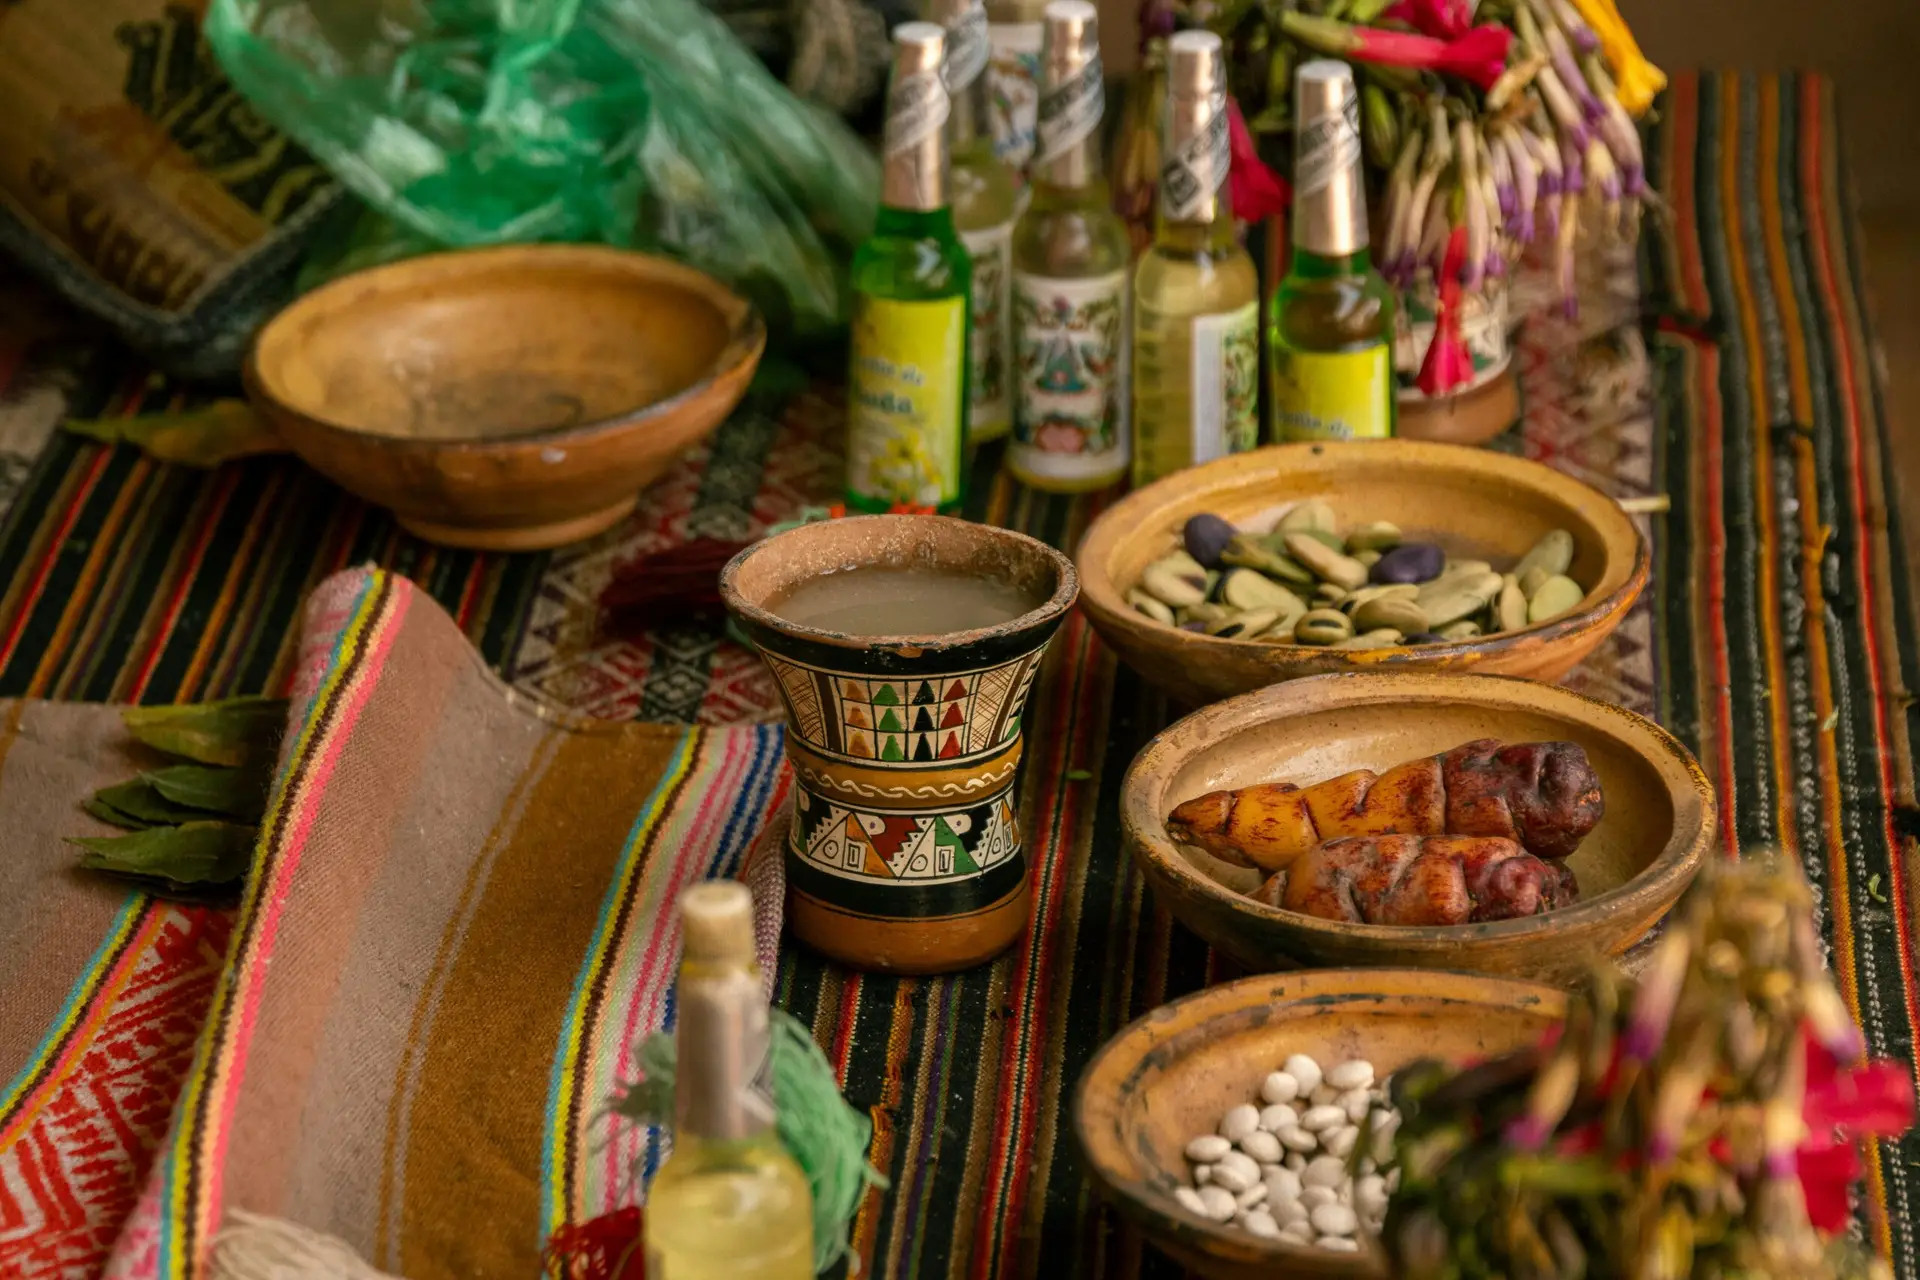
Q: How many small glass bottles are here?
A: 7